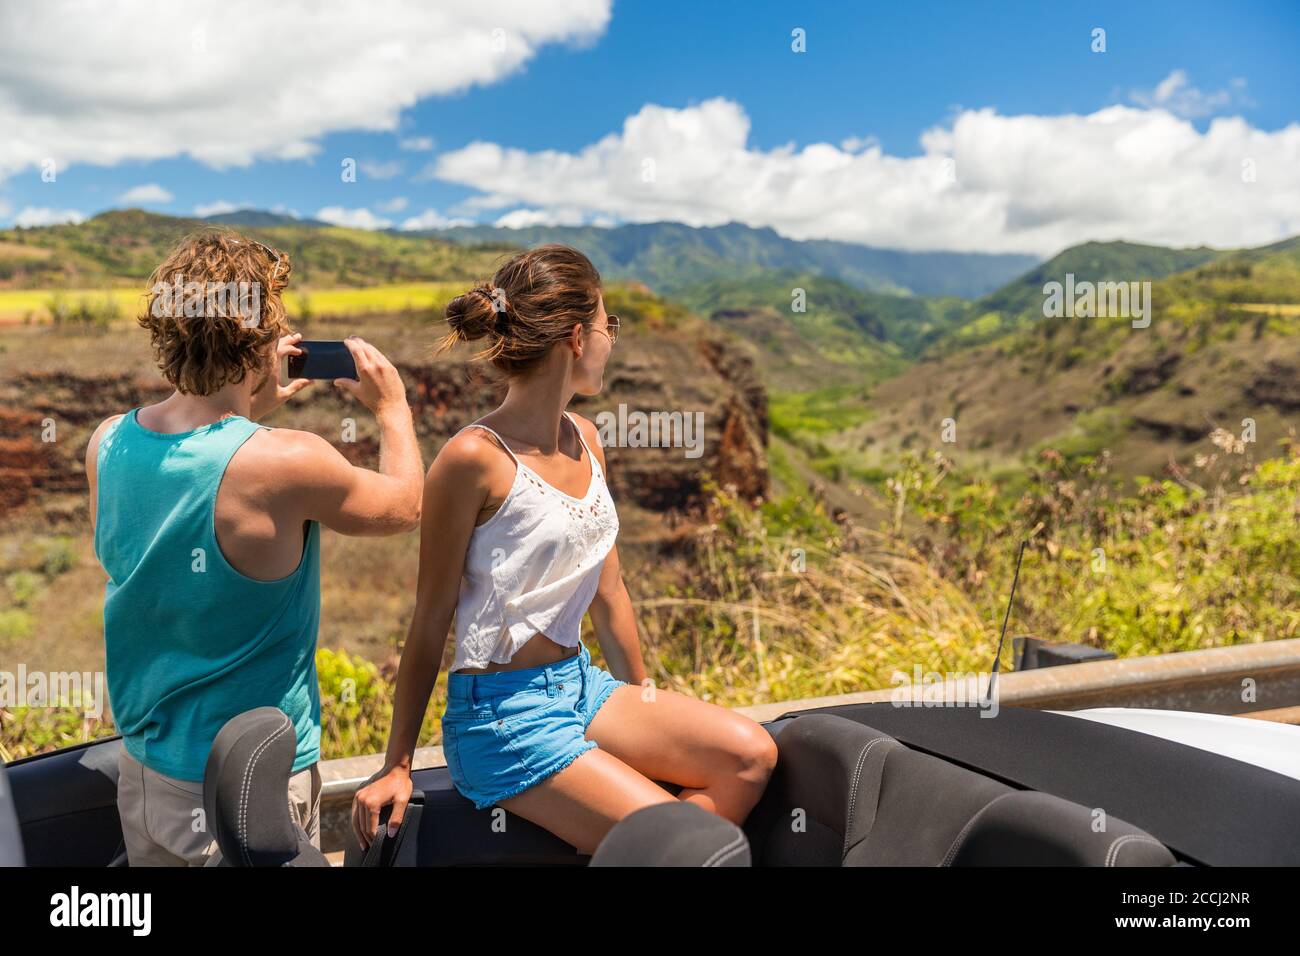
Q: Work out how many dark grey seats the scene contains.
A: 4